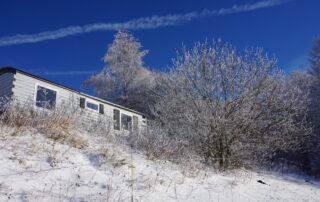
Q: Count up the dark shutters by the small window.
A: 2